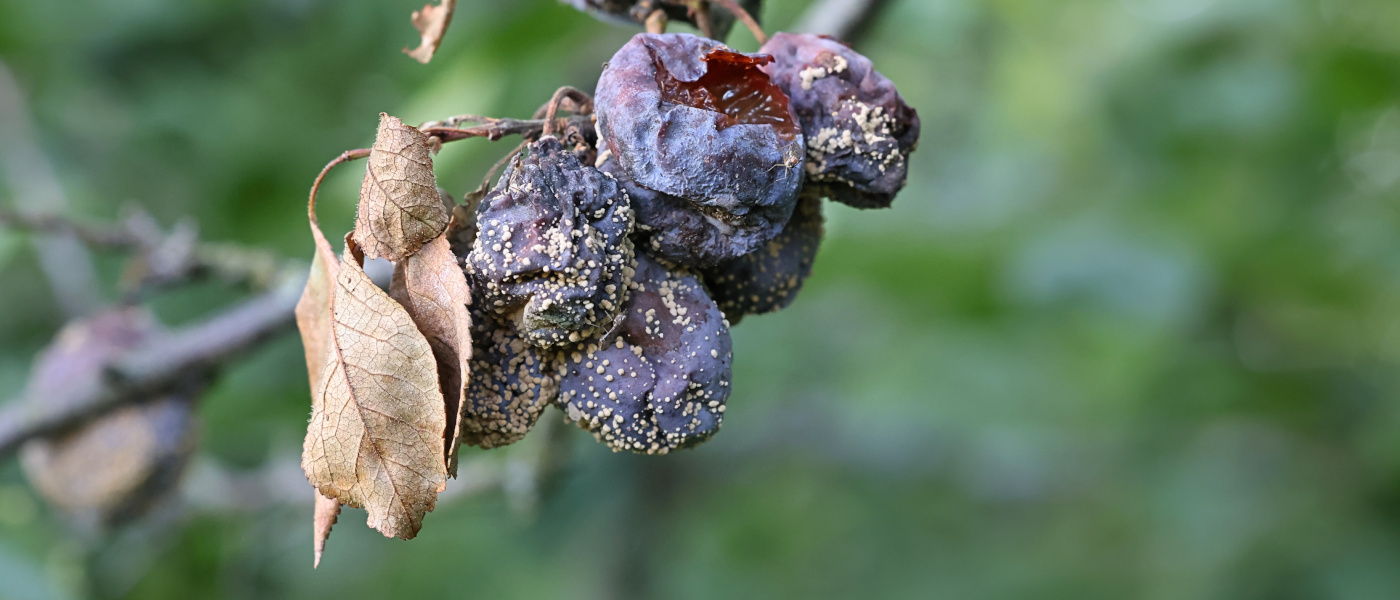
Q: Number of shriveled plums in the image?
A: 6